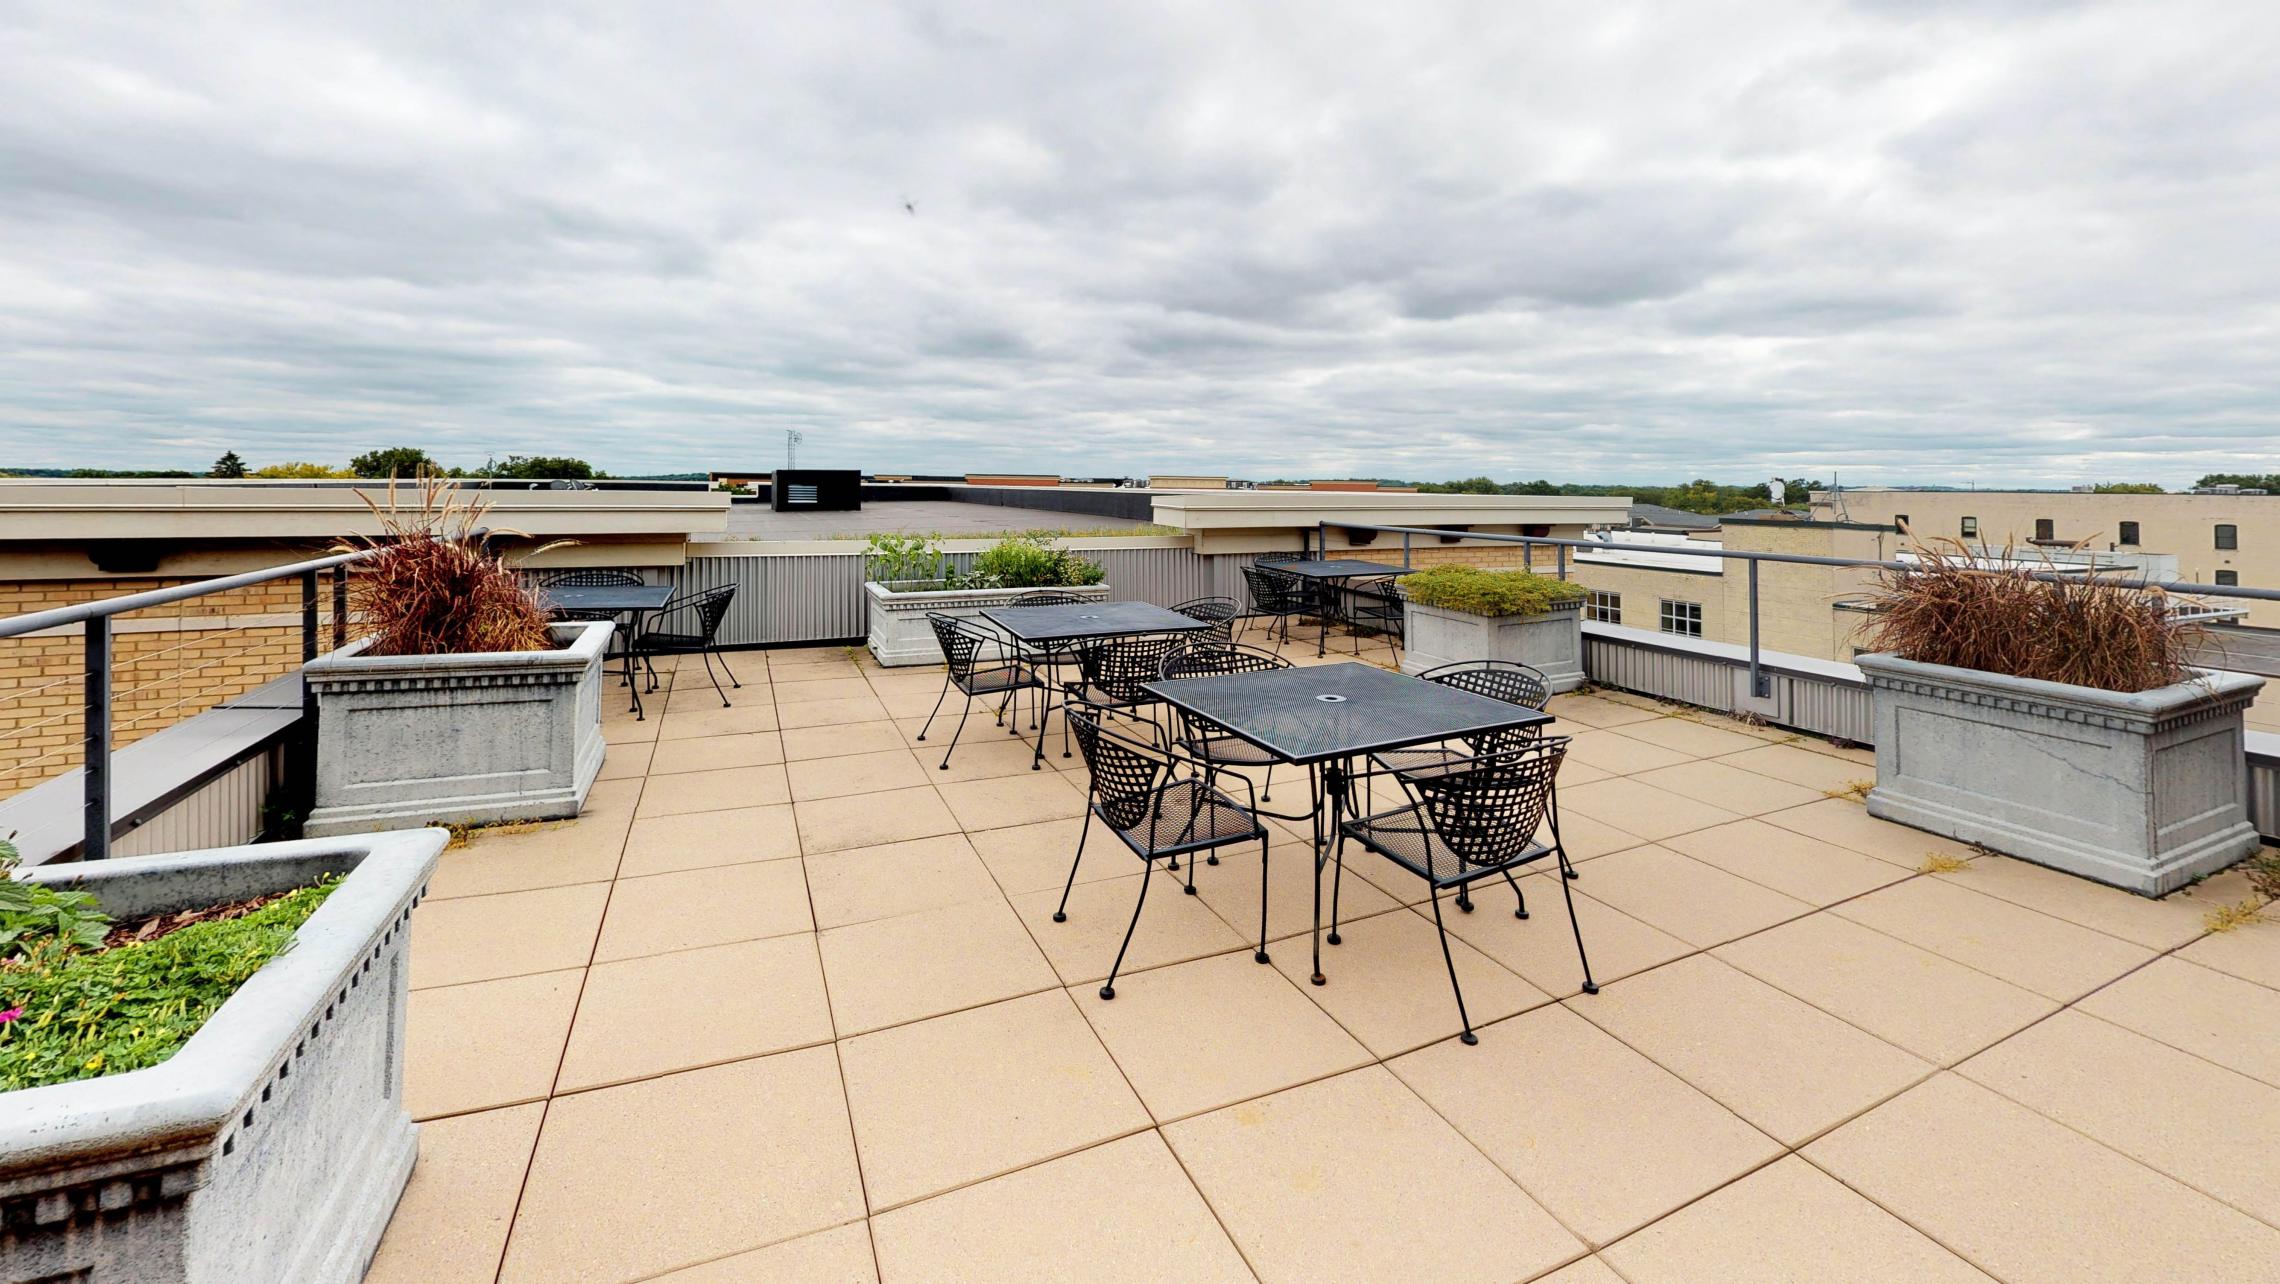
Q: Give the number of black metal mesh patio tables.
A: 4